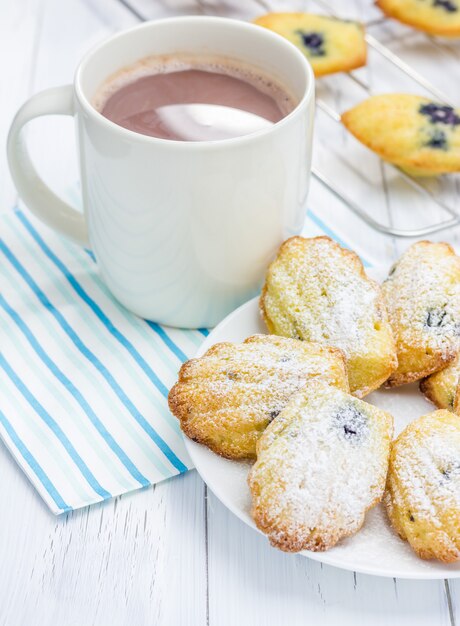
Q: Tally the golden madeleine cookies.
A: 9